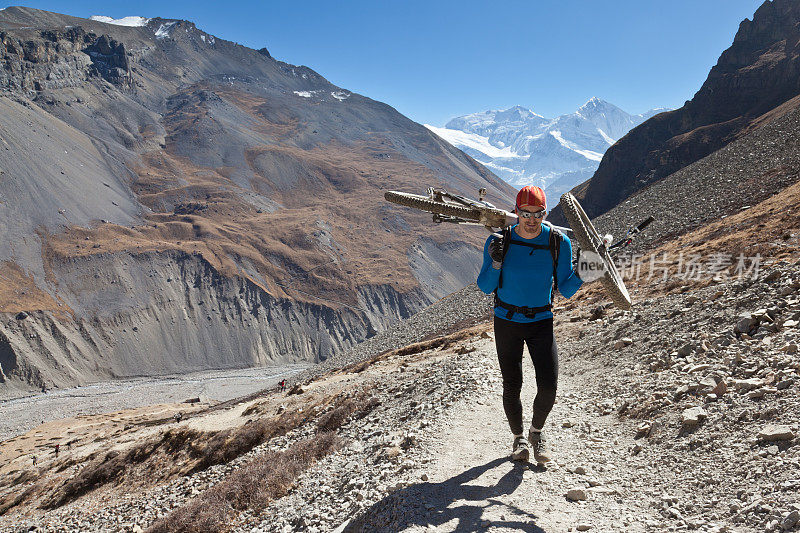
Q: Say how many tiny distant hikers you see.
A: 5